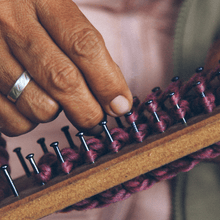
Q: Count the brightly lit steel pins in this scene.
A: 9